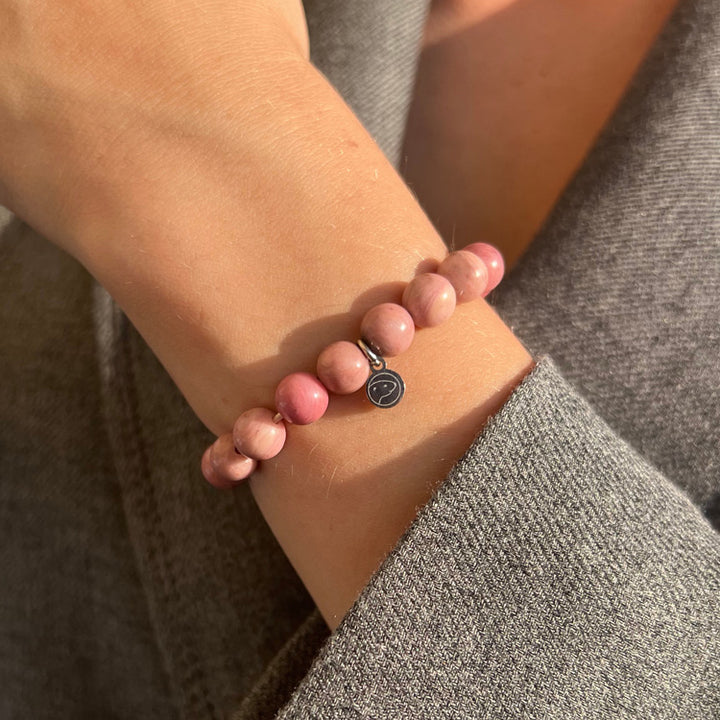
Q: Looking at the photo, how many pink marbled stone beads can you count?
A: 9